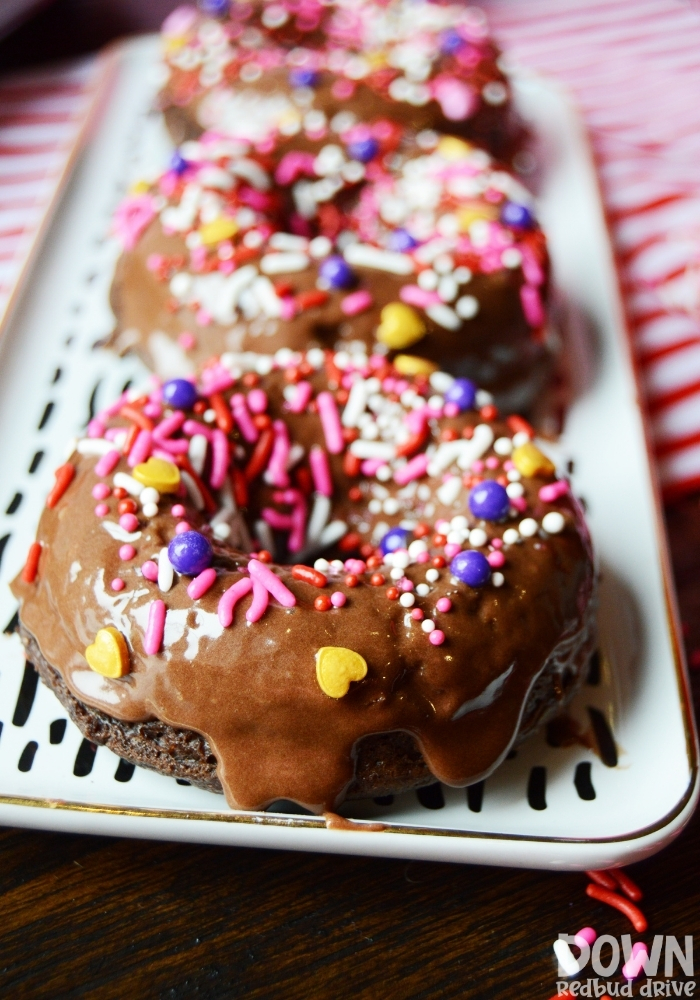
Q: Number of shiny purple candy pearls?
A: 14